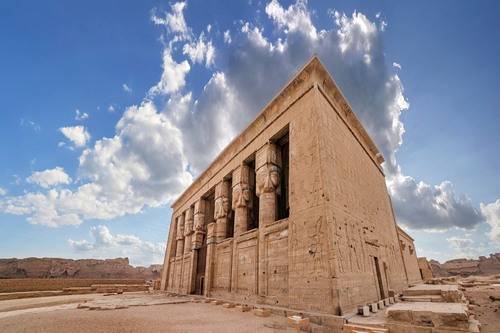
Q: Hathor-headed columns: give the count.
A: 6